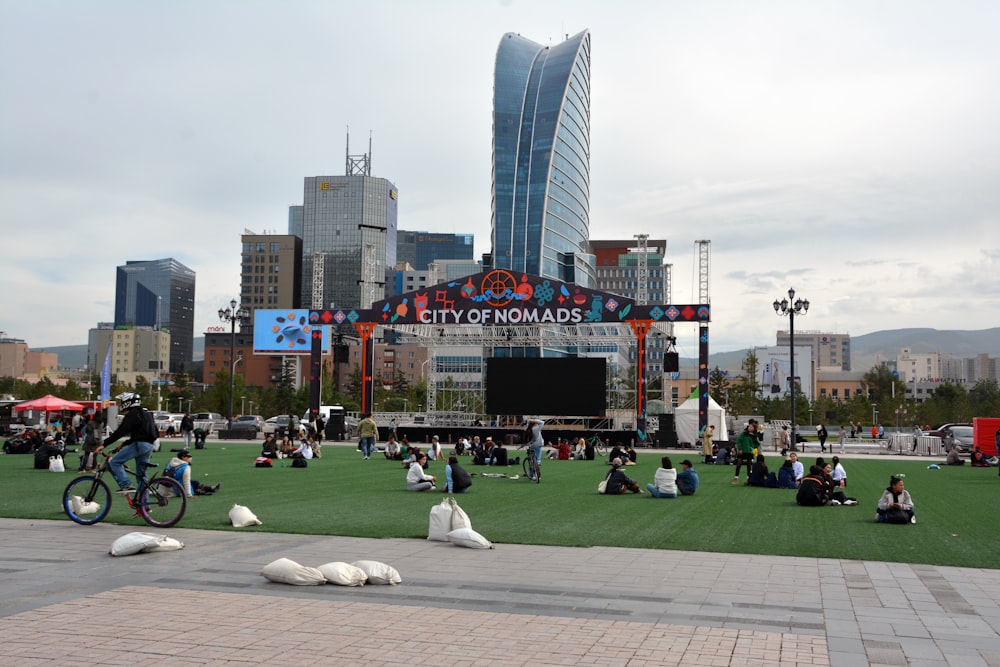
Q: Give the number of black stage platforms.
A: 1